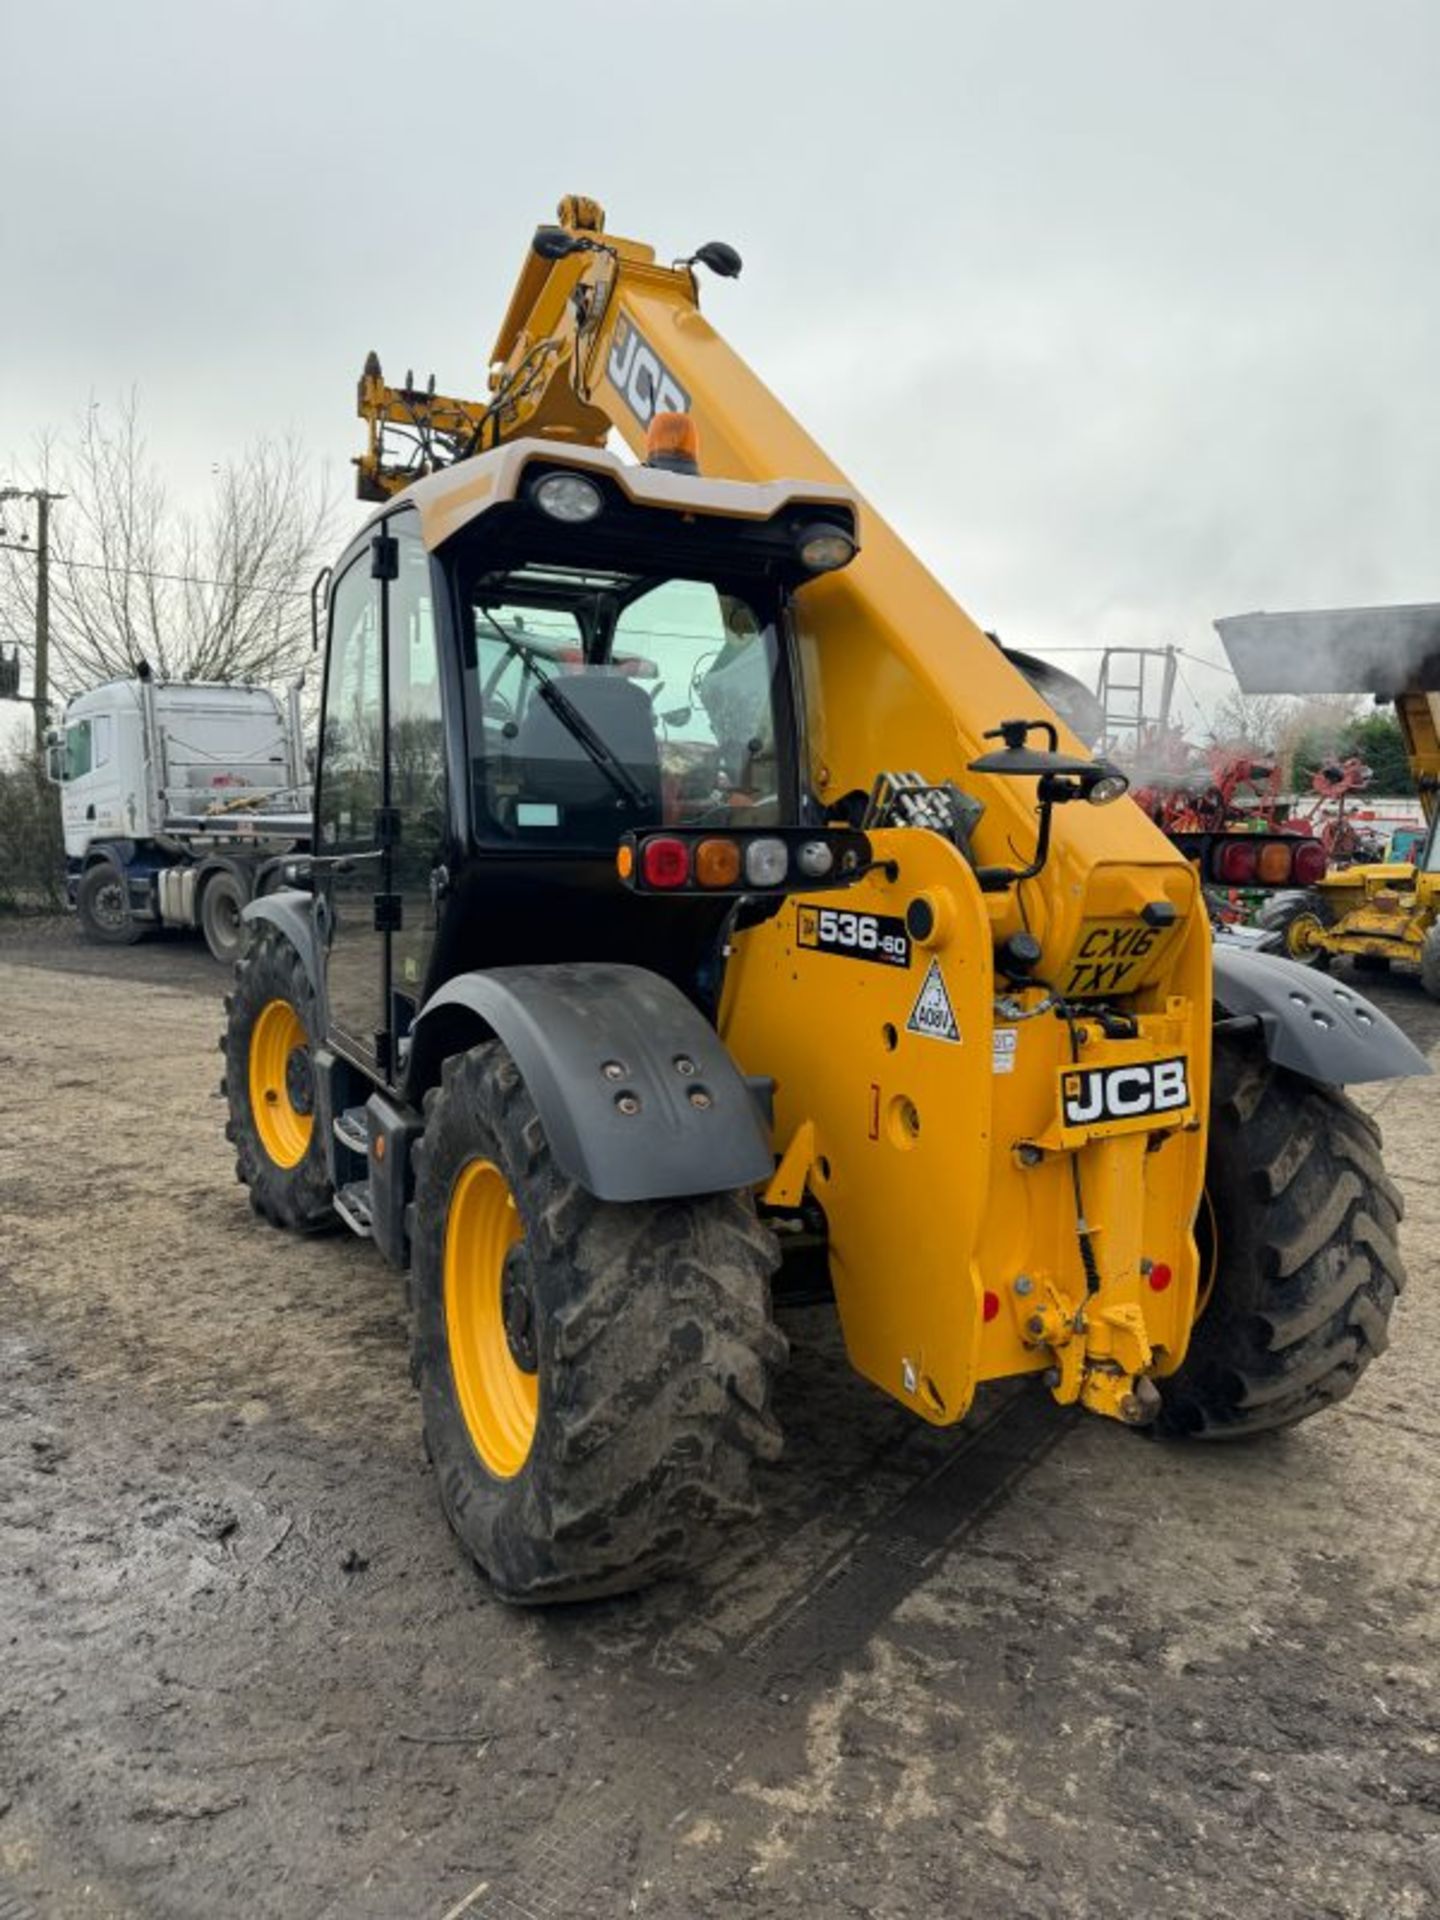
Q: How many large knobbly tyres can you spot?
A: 3